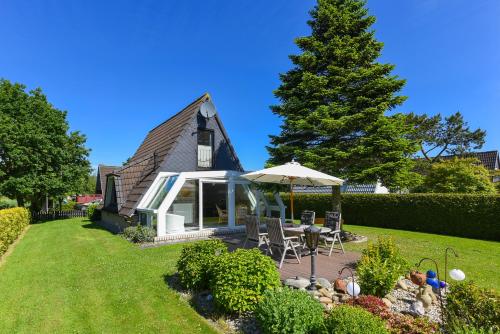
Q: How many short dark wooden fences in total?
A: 1